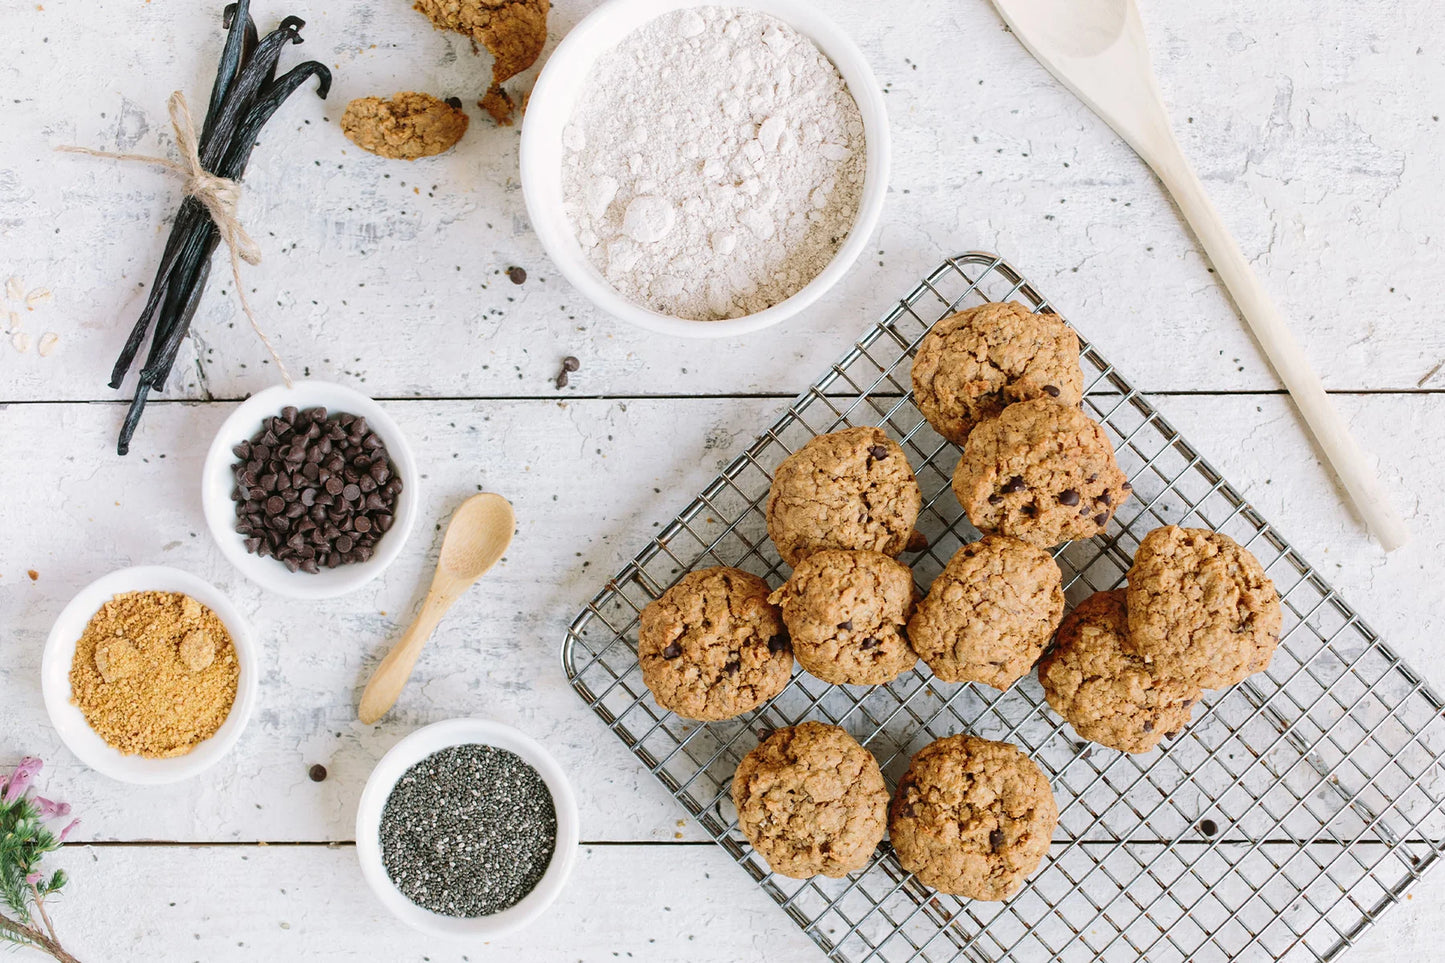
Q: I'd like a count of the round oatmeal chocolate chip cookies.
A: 10